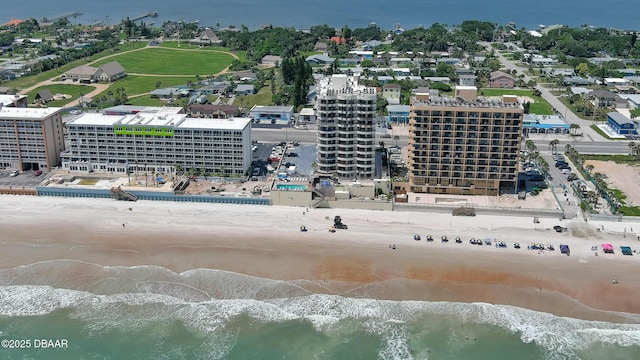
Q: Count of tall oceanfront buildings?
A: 4